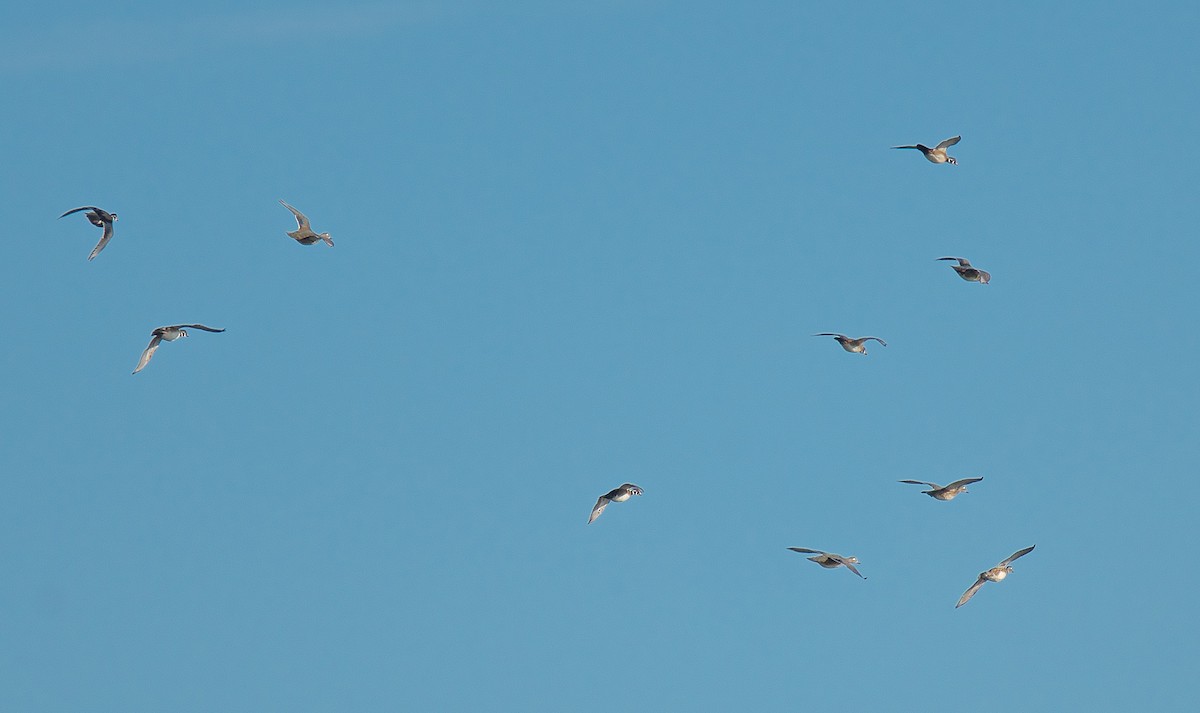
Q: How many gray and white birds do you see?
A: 10